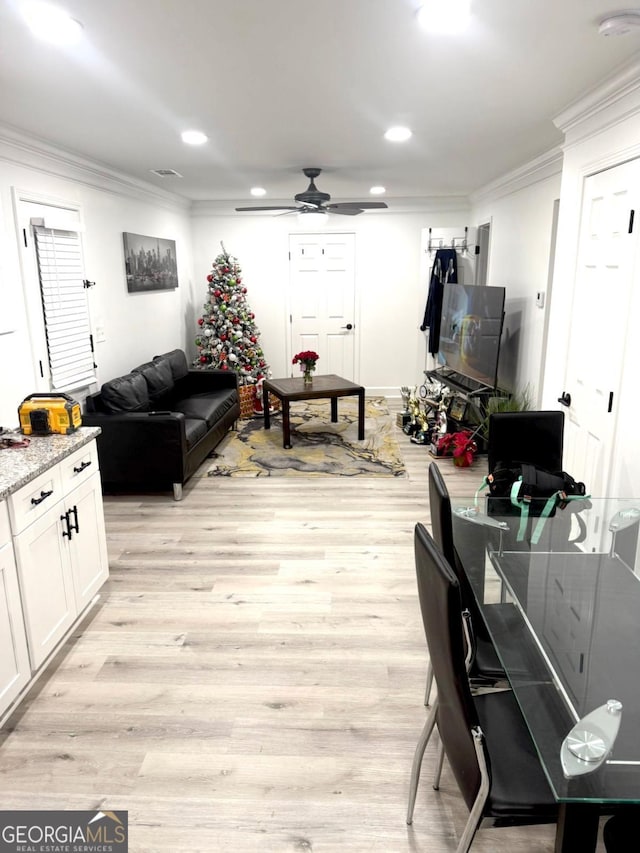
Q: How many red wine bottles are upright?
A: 0